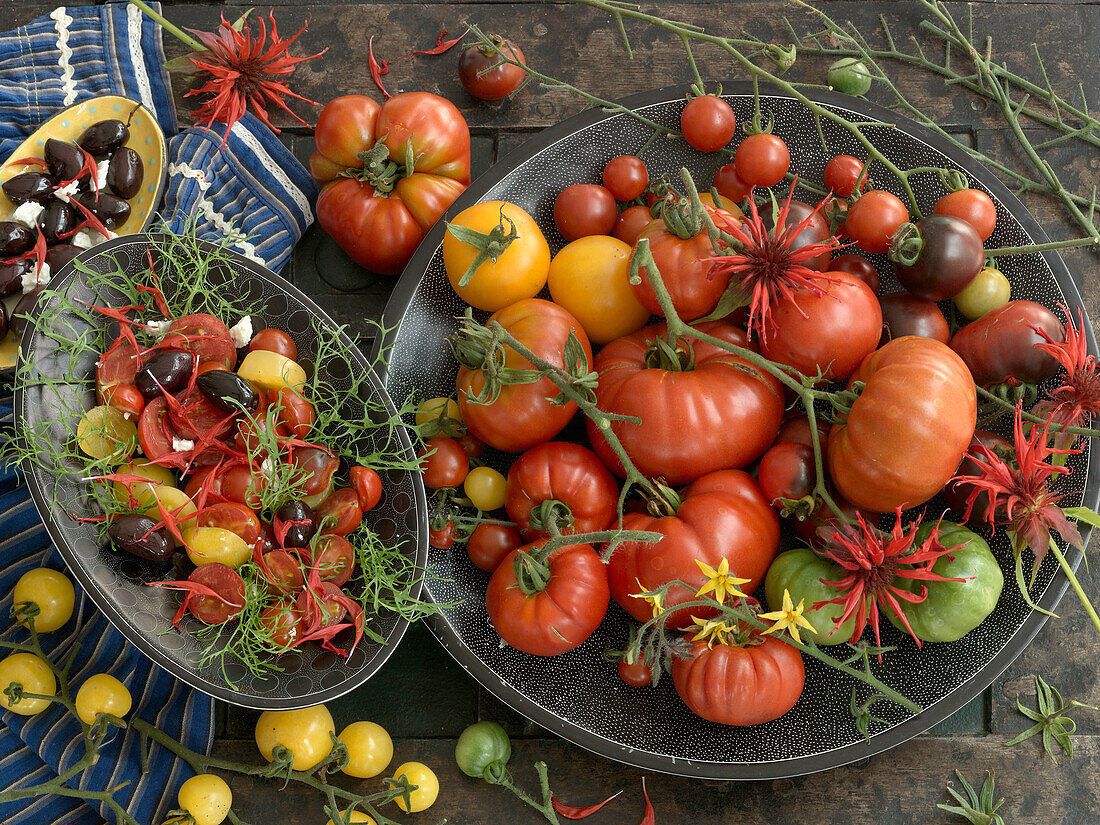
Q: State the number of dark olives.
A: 15